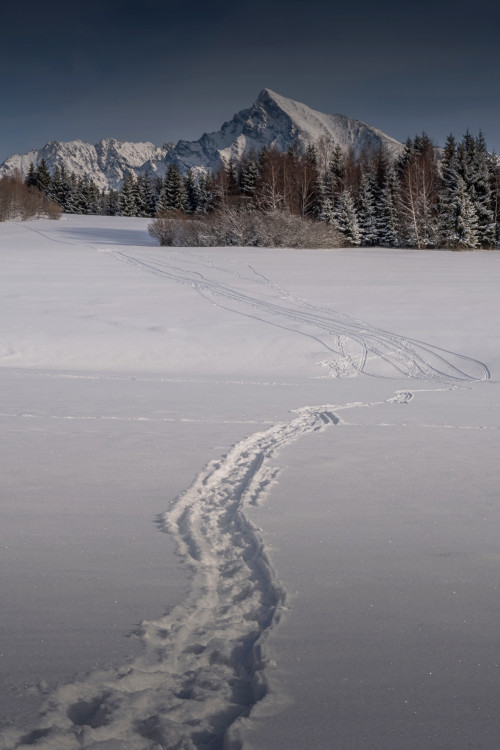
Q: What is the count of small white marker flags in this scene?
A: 0